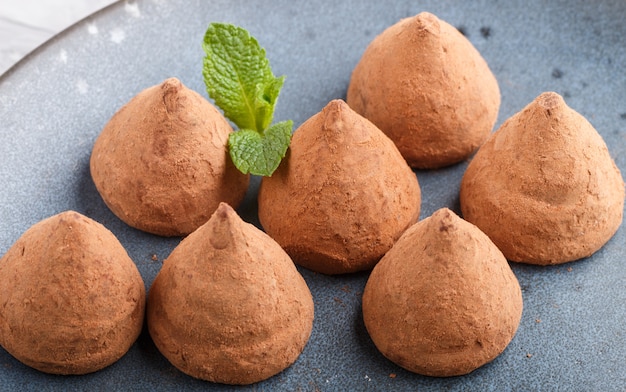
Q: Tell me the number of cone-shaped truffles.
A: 7